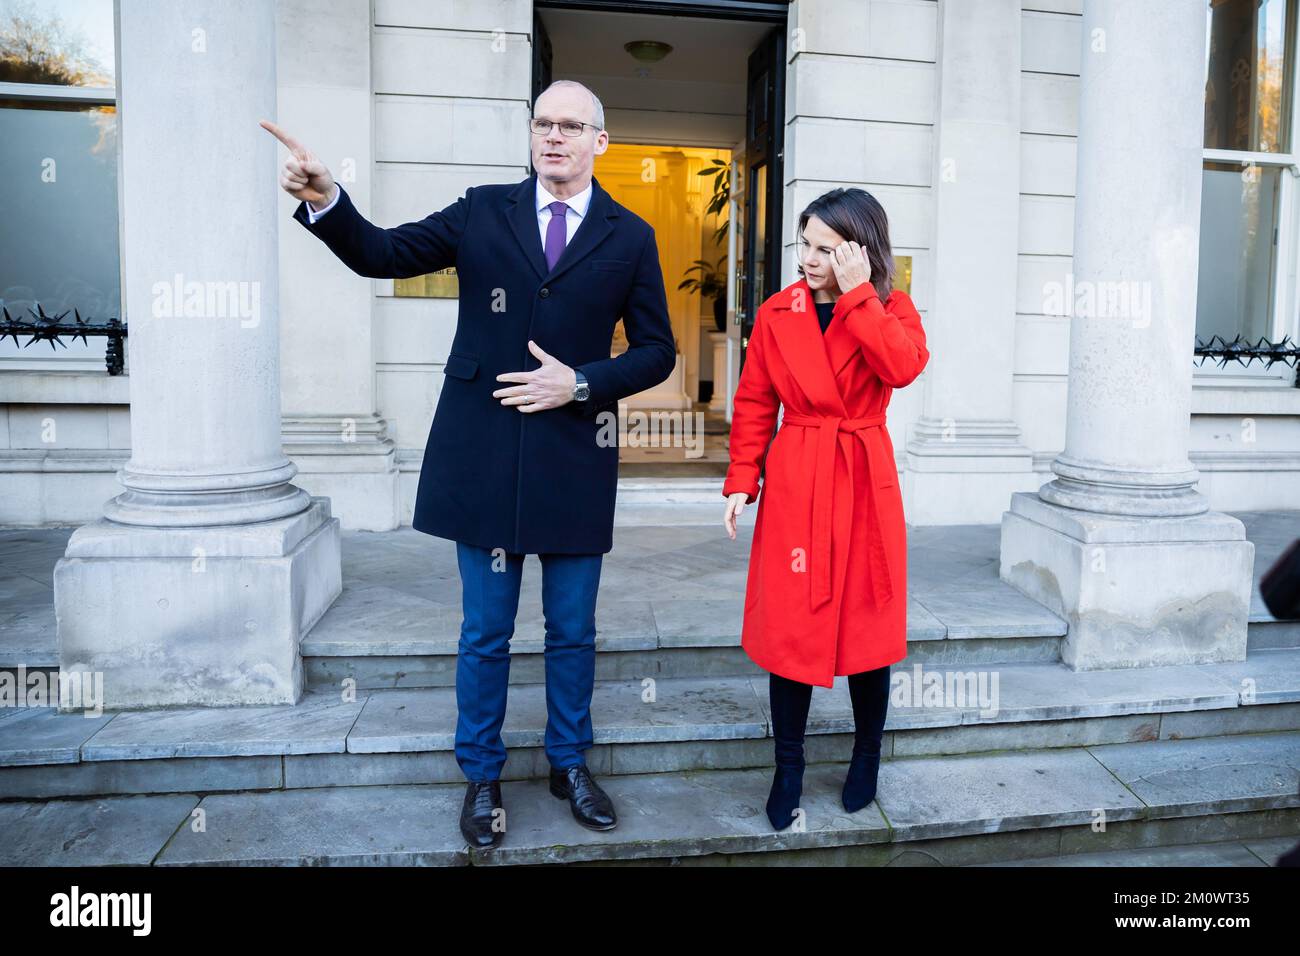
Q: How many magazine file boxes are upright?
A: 0